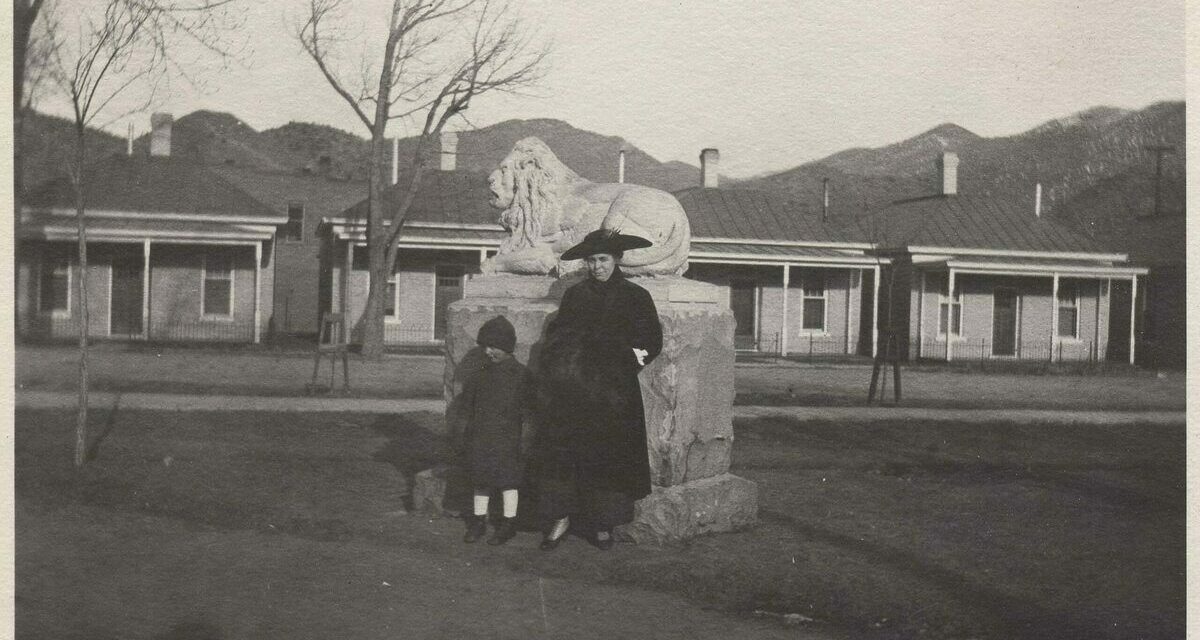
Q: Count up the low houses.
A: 4